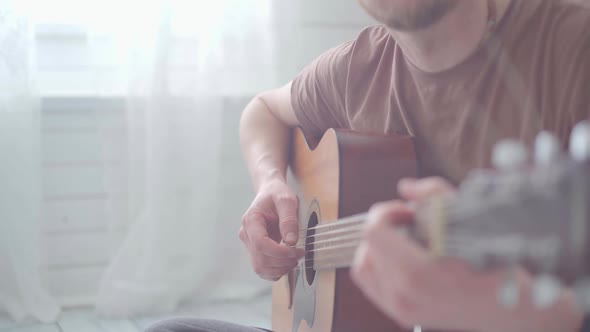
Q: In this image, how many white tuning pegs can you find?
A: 6